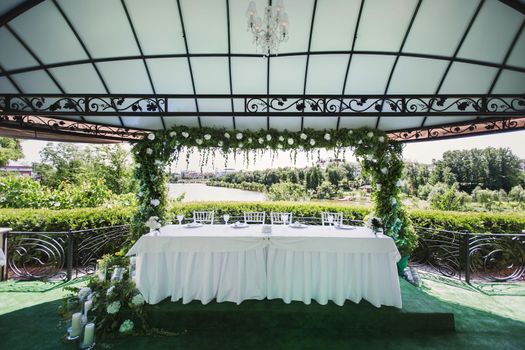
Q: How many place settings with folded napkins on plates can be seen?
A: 4